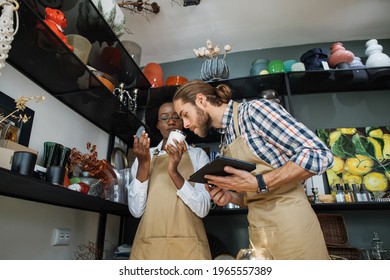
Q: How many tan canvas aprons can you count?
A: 2